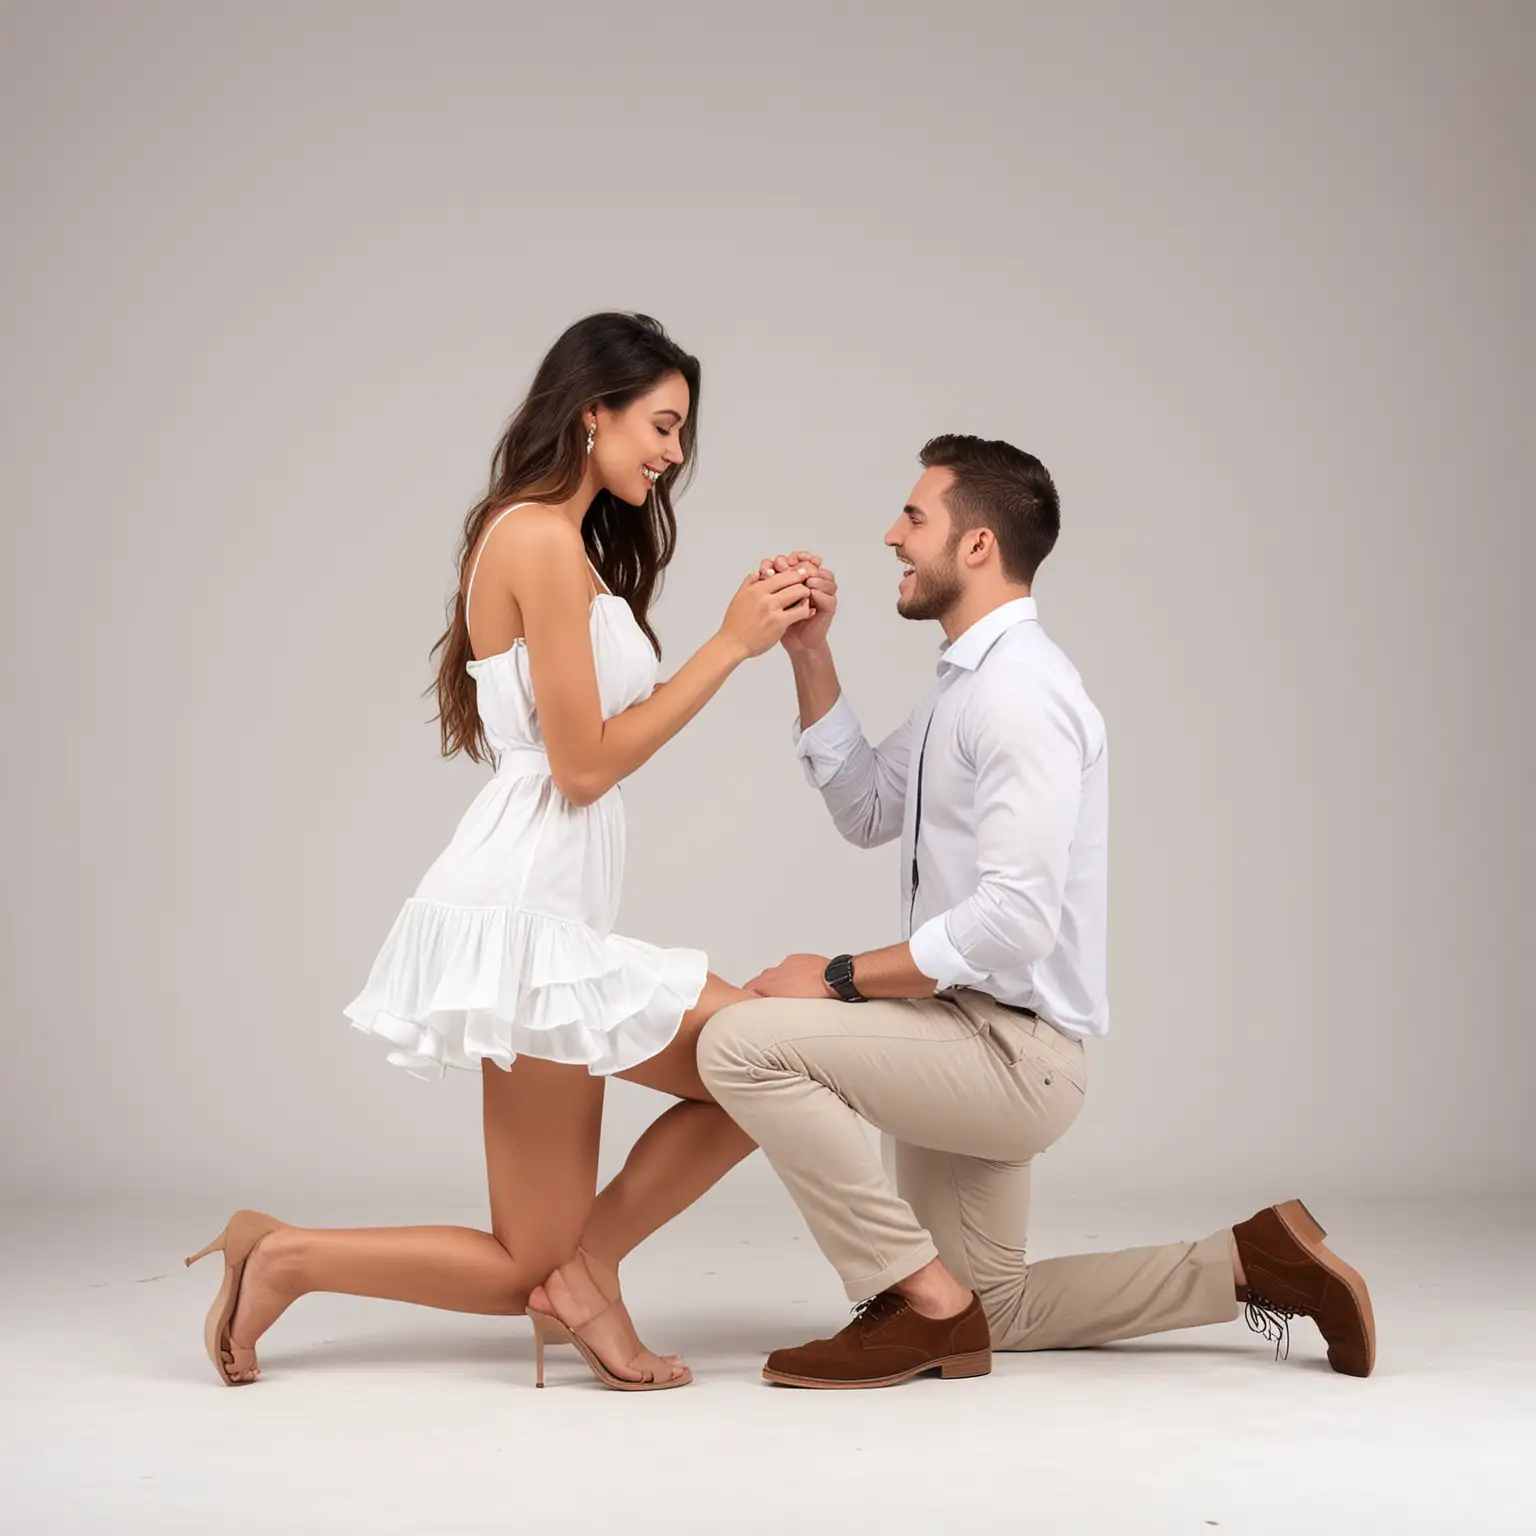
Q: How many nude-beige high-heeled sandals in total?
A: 2